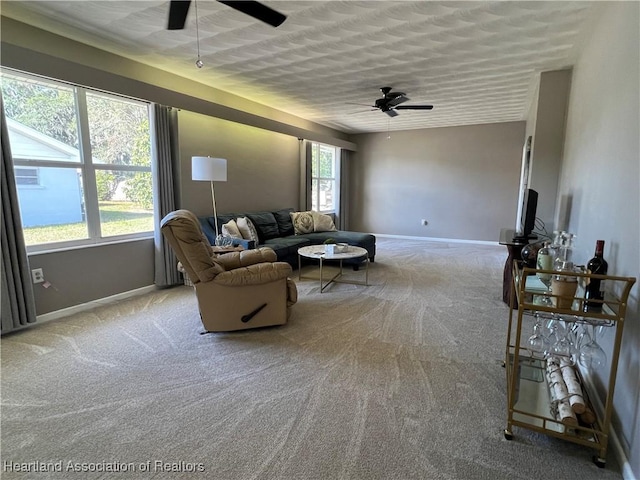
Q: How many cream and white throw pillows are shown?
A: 4